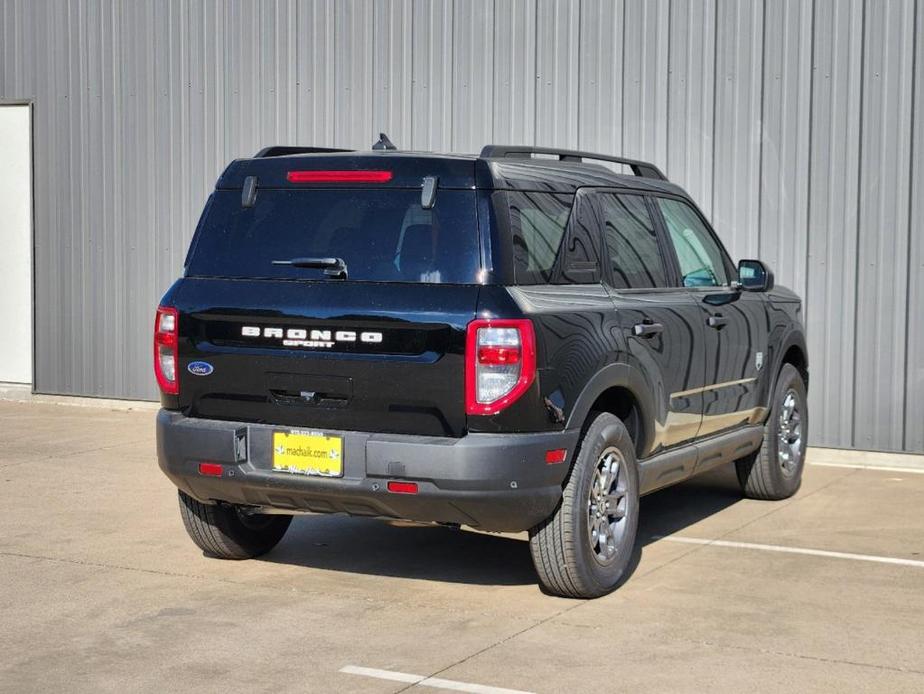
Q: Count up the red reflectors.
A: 3